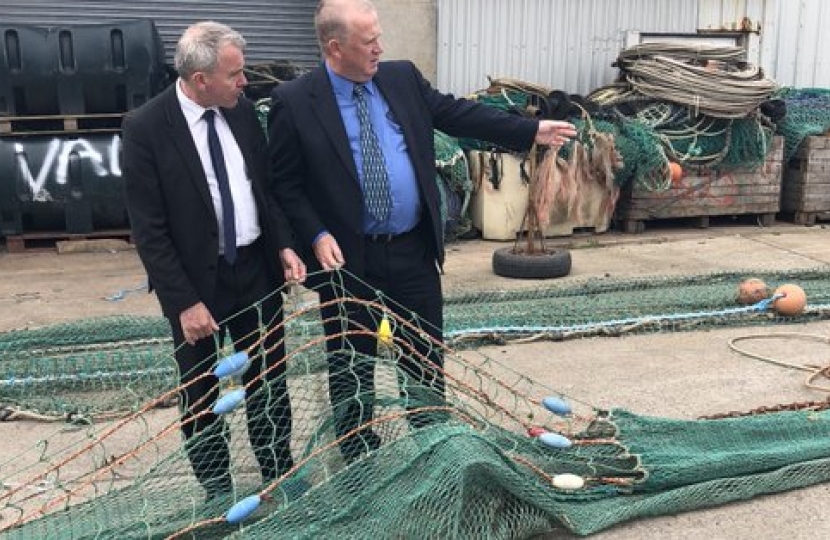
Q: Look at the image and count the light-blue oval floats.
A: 5